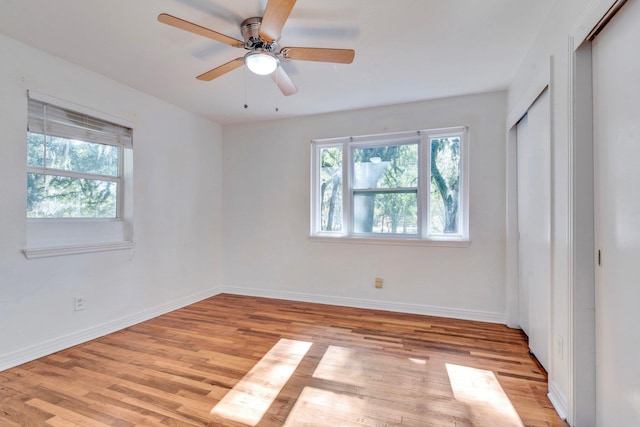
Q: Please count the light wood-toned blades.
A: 5